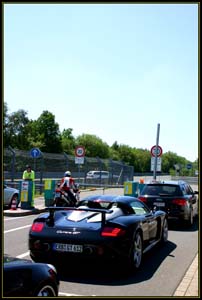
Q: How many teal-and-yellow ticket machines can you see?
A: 3